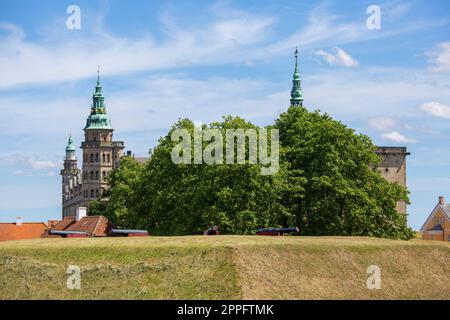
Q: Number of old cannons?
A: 4